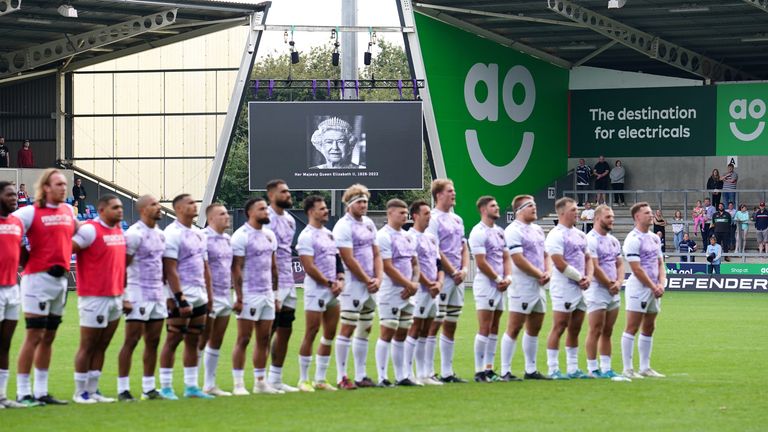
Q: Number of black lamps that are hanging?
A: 3